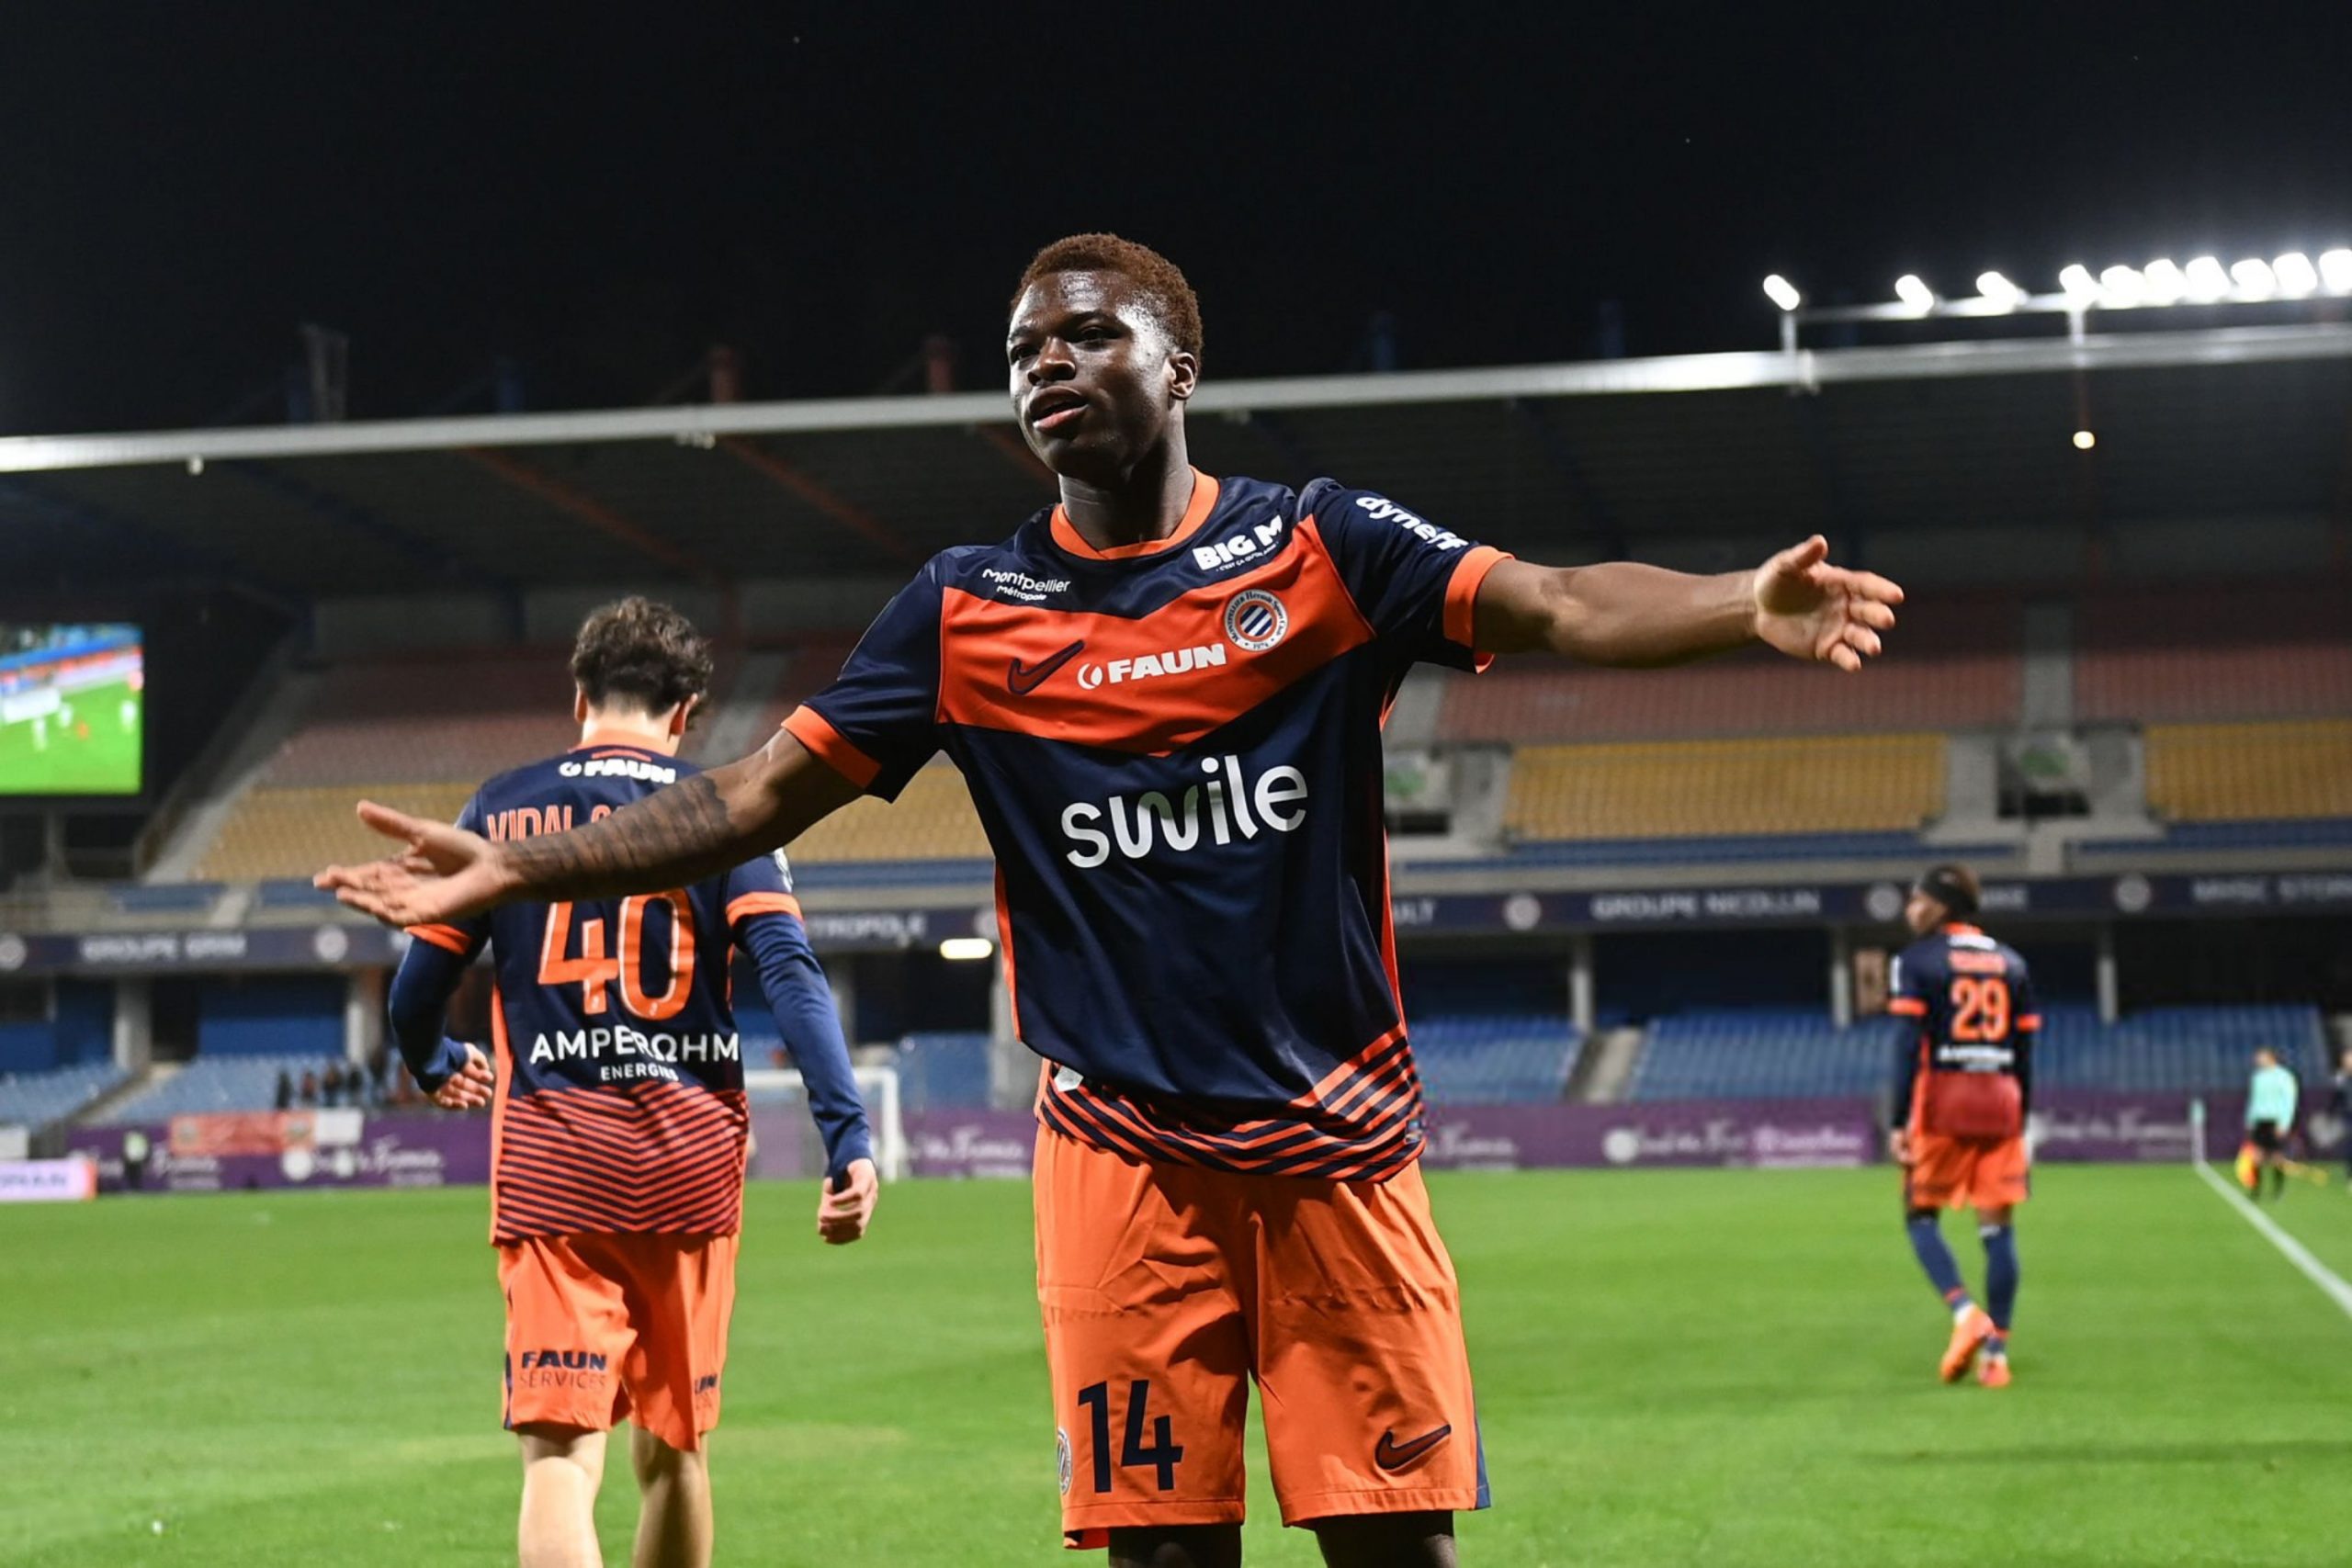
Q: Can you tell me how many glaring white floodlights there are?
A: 10